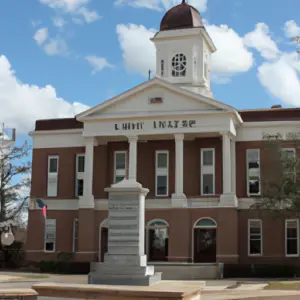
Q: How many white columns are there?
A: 4